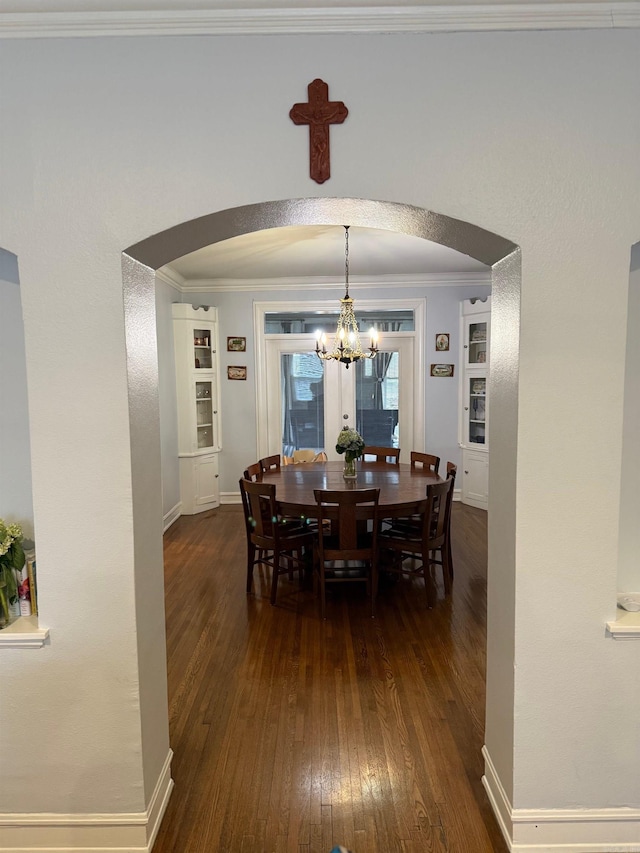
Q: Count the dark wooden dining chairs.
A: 8